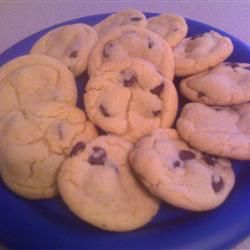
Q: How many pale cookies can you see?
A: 12